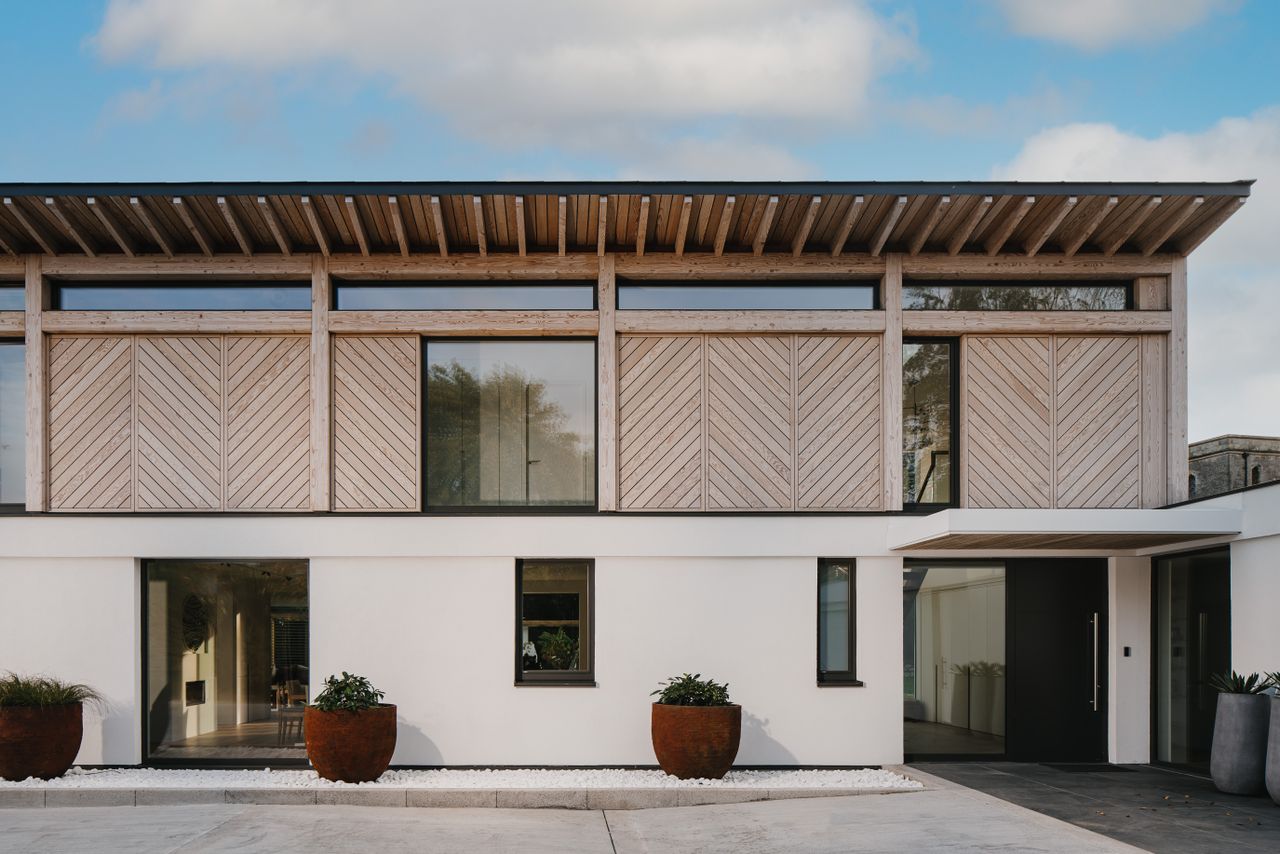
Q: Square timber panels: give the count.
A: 9